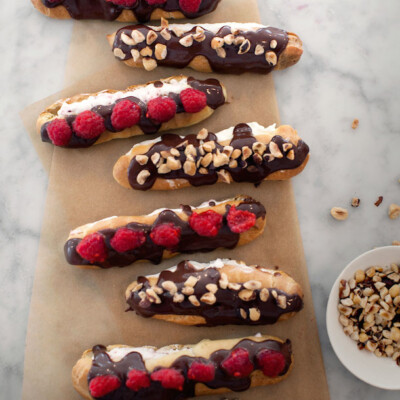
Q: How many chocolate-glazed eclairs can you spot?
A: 7